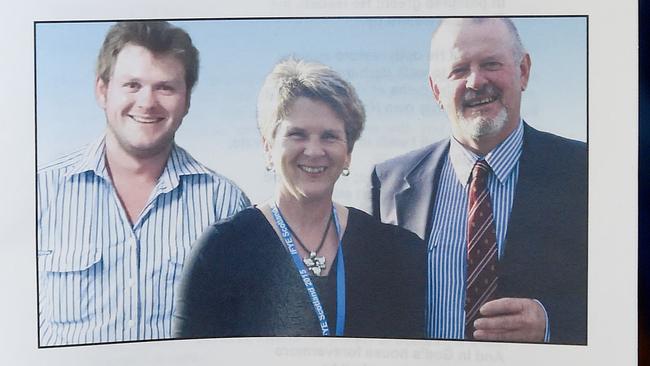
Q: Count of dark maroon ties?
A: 1